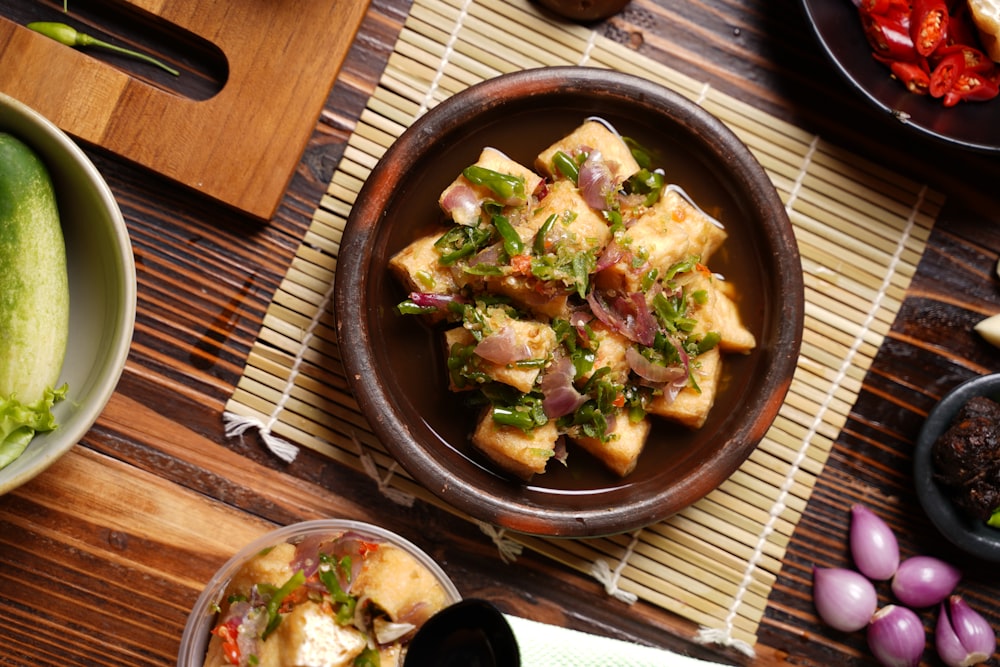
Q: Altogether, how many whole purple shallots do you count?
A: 5